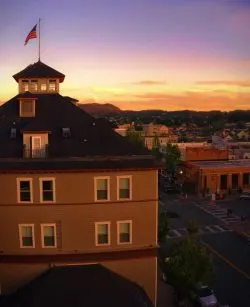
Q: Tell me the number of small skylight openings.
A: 2